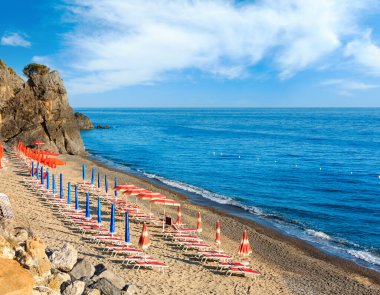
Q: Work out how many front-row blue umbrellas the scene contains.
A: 12